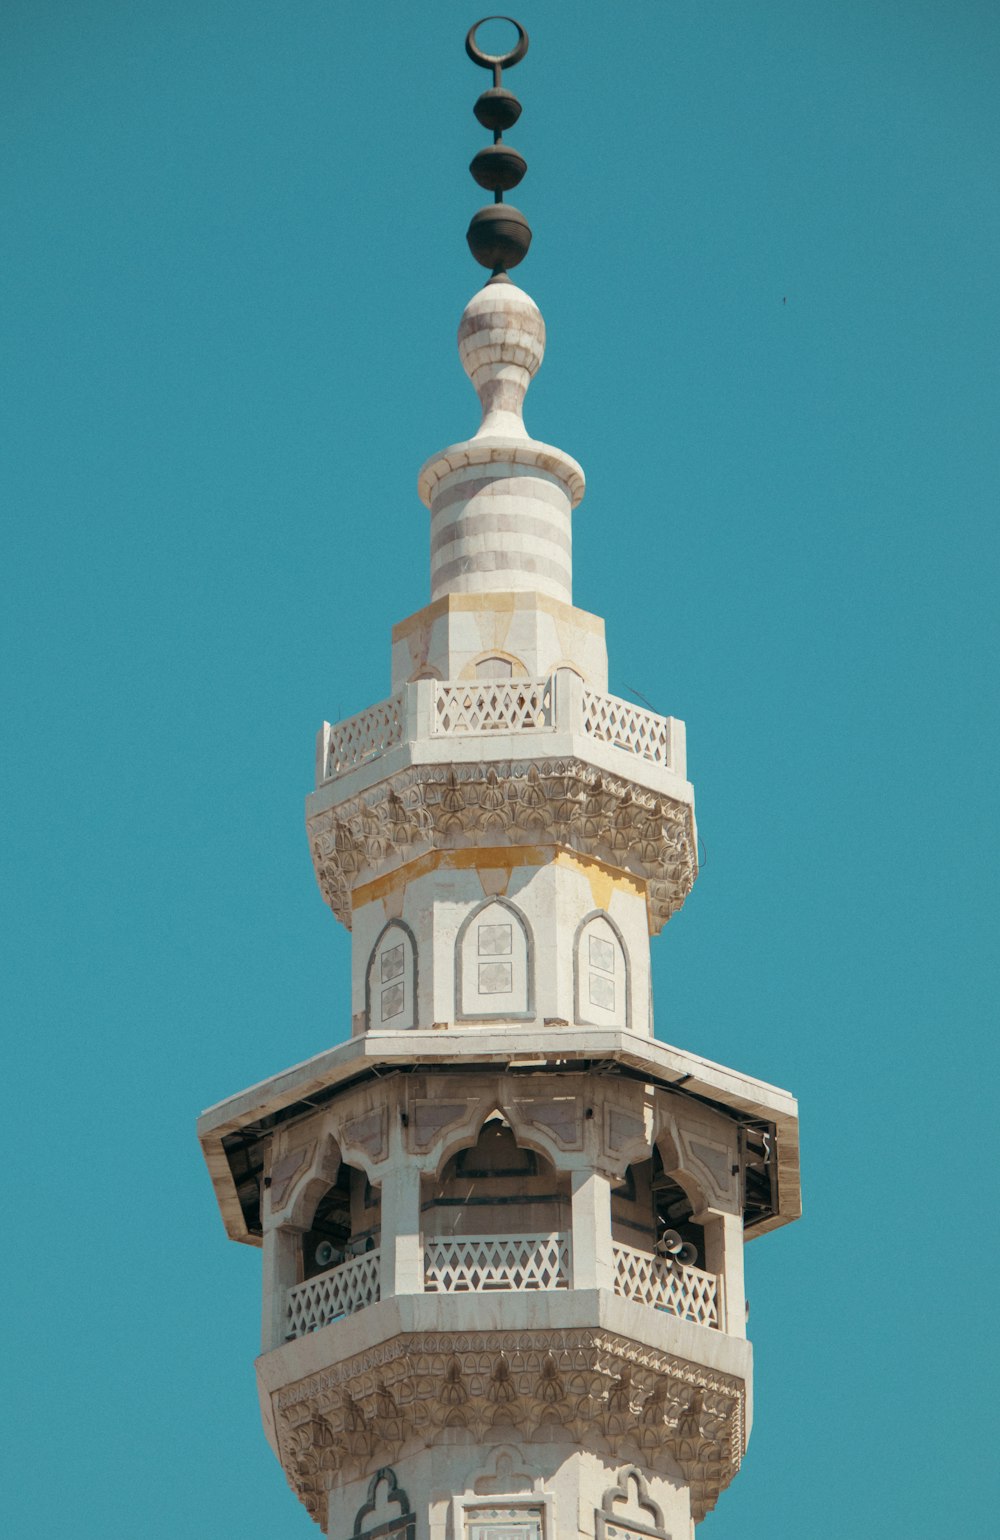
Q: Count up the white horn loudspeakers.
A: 4